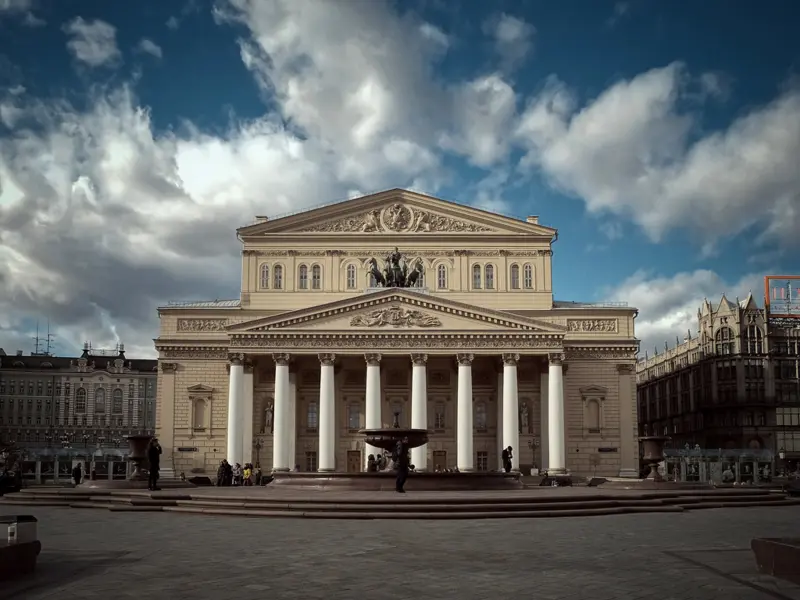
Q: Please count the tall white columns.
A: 8